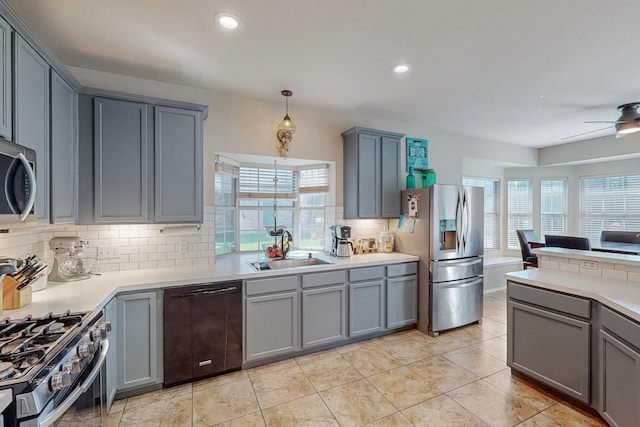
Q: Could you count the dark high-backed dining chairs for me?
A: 3